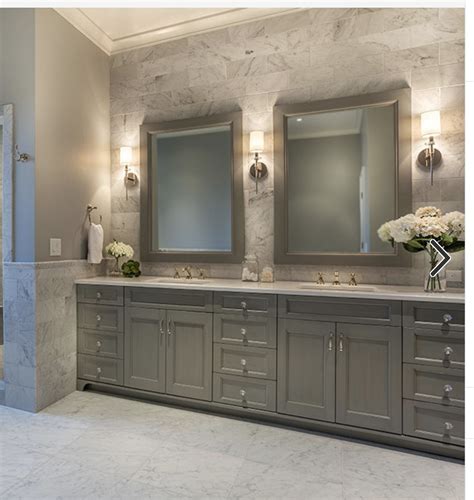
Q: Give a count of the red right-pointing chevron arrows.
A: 0